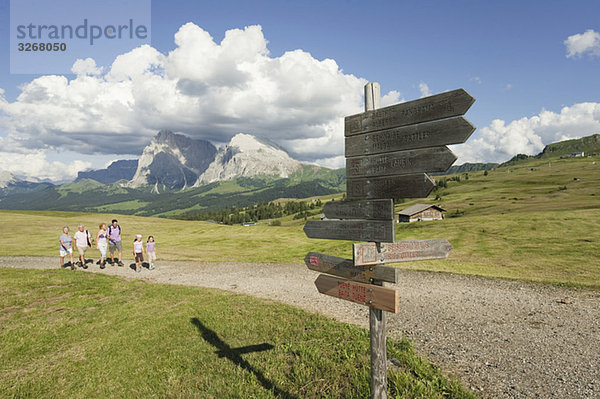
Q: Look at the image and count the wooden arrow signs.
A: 9